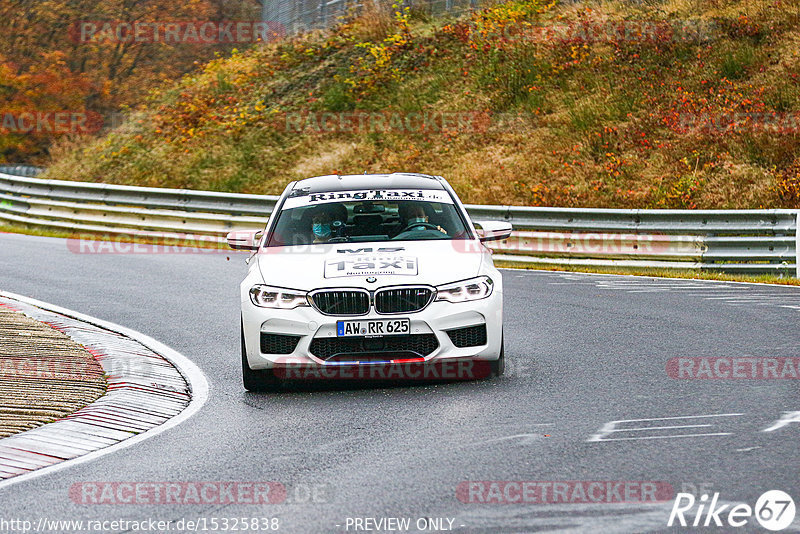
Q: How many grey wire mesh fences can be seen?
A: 1